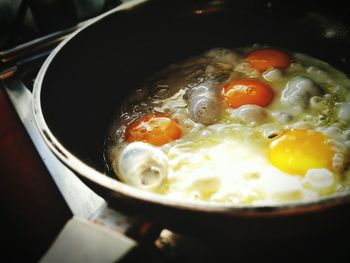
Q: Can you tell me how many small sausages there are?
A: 0